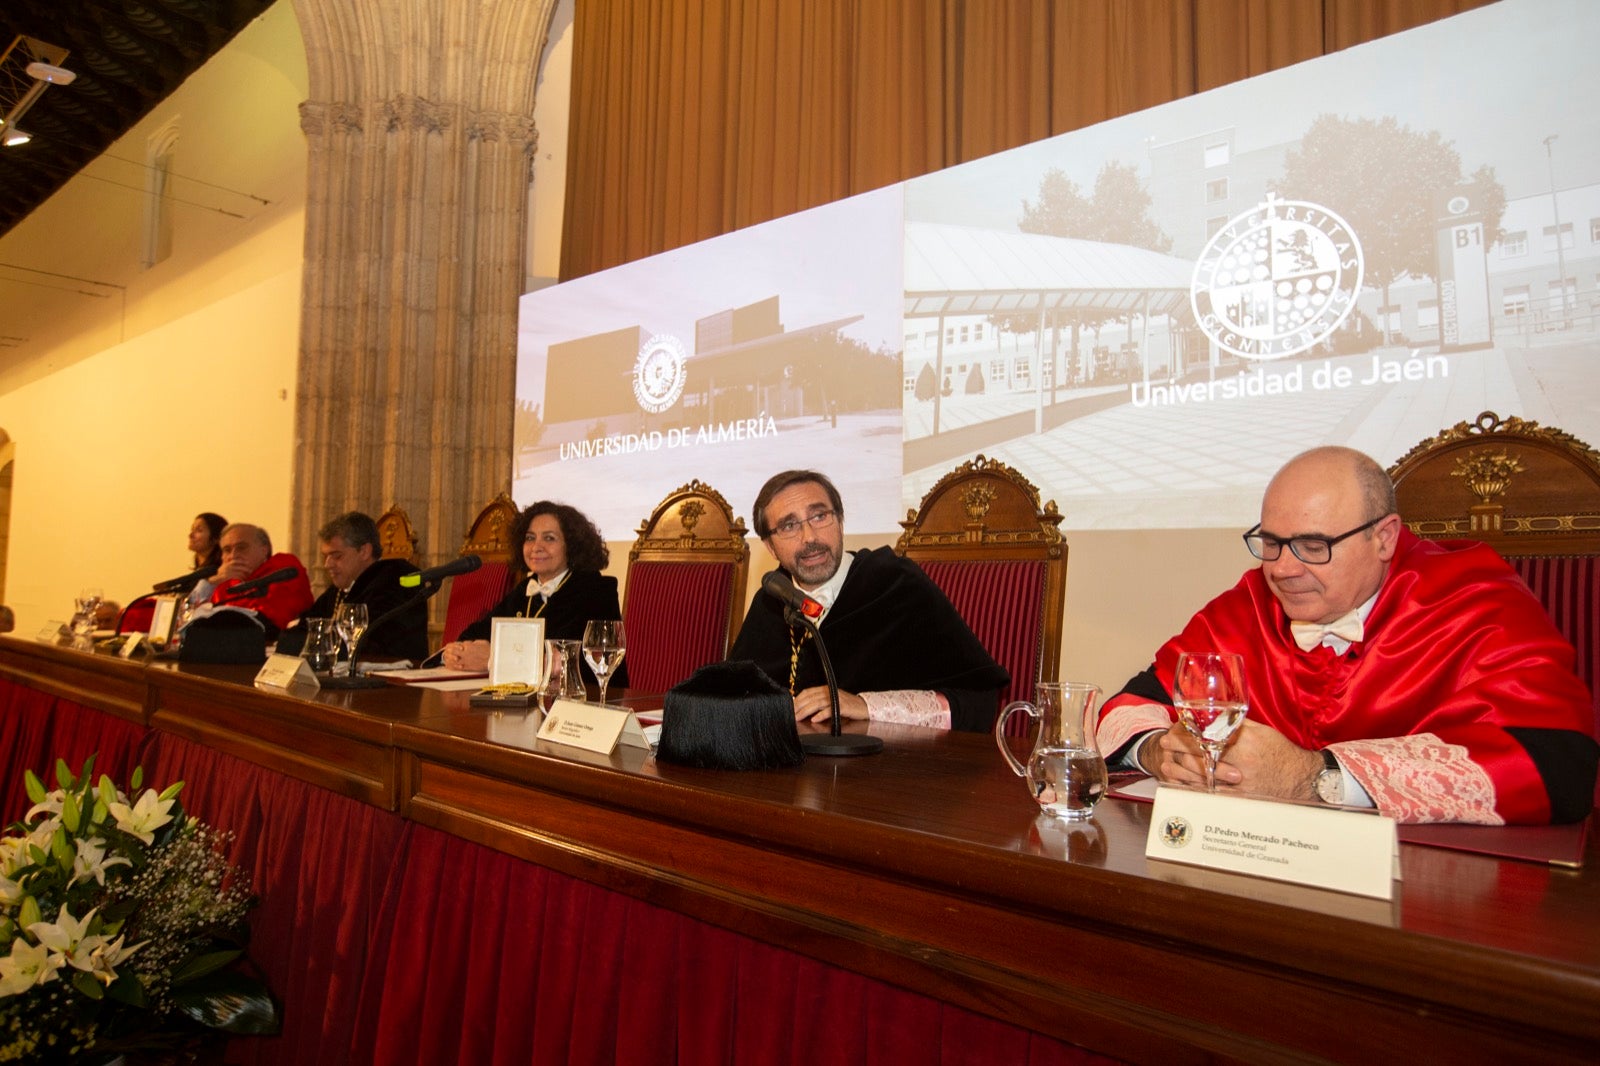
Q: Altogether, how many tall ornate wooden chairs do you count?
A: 5